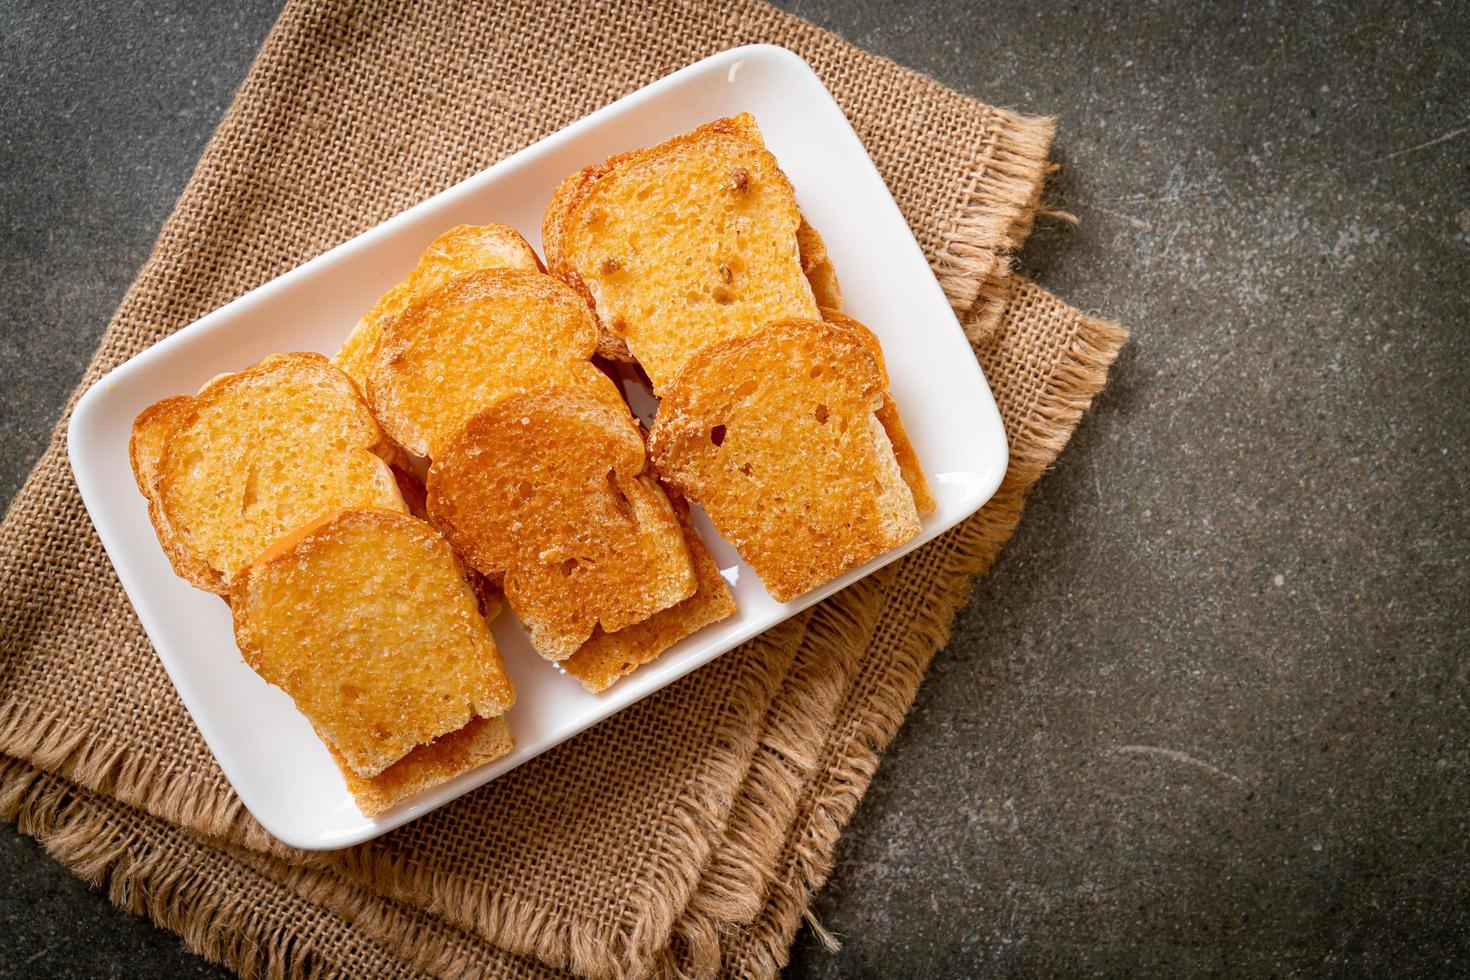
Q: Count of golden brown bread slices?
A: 12